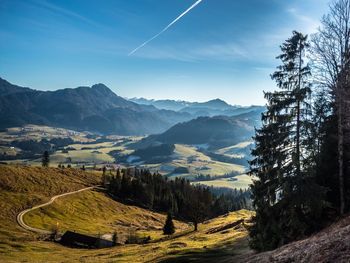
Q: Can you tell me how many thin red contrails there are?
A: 0